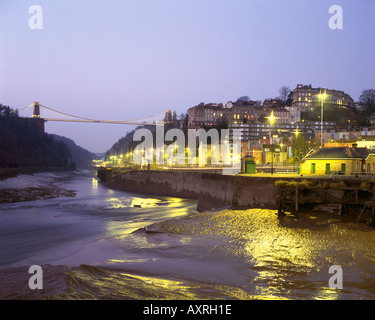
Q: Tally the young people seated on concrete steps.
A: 0